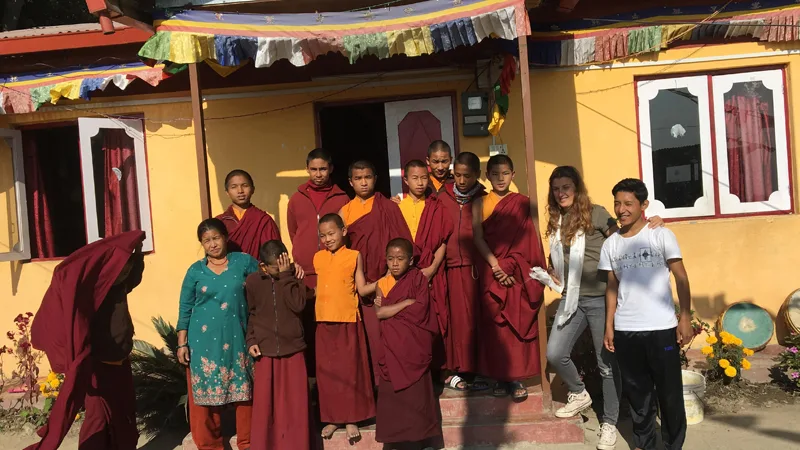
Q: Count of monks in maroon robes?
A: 11